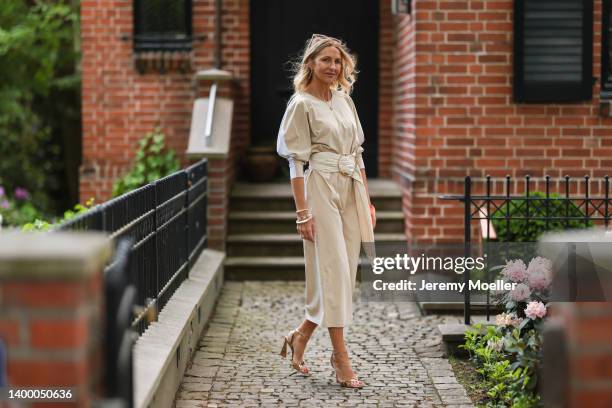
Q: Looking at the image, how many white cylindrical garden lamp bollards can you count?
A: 0